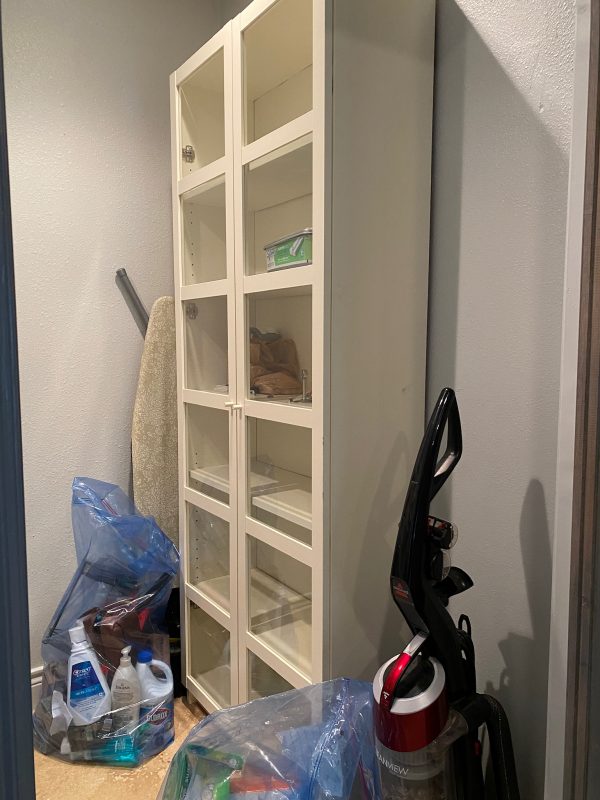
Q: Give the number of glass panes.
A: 12